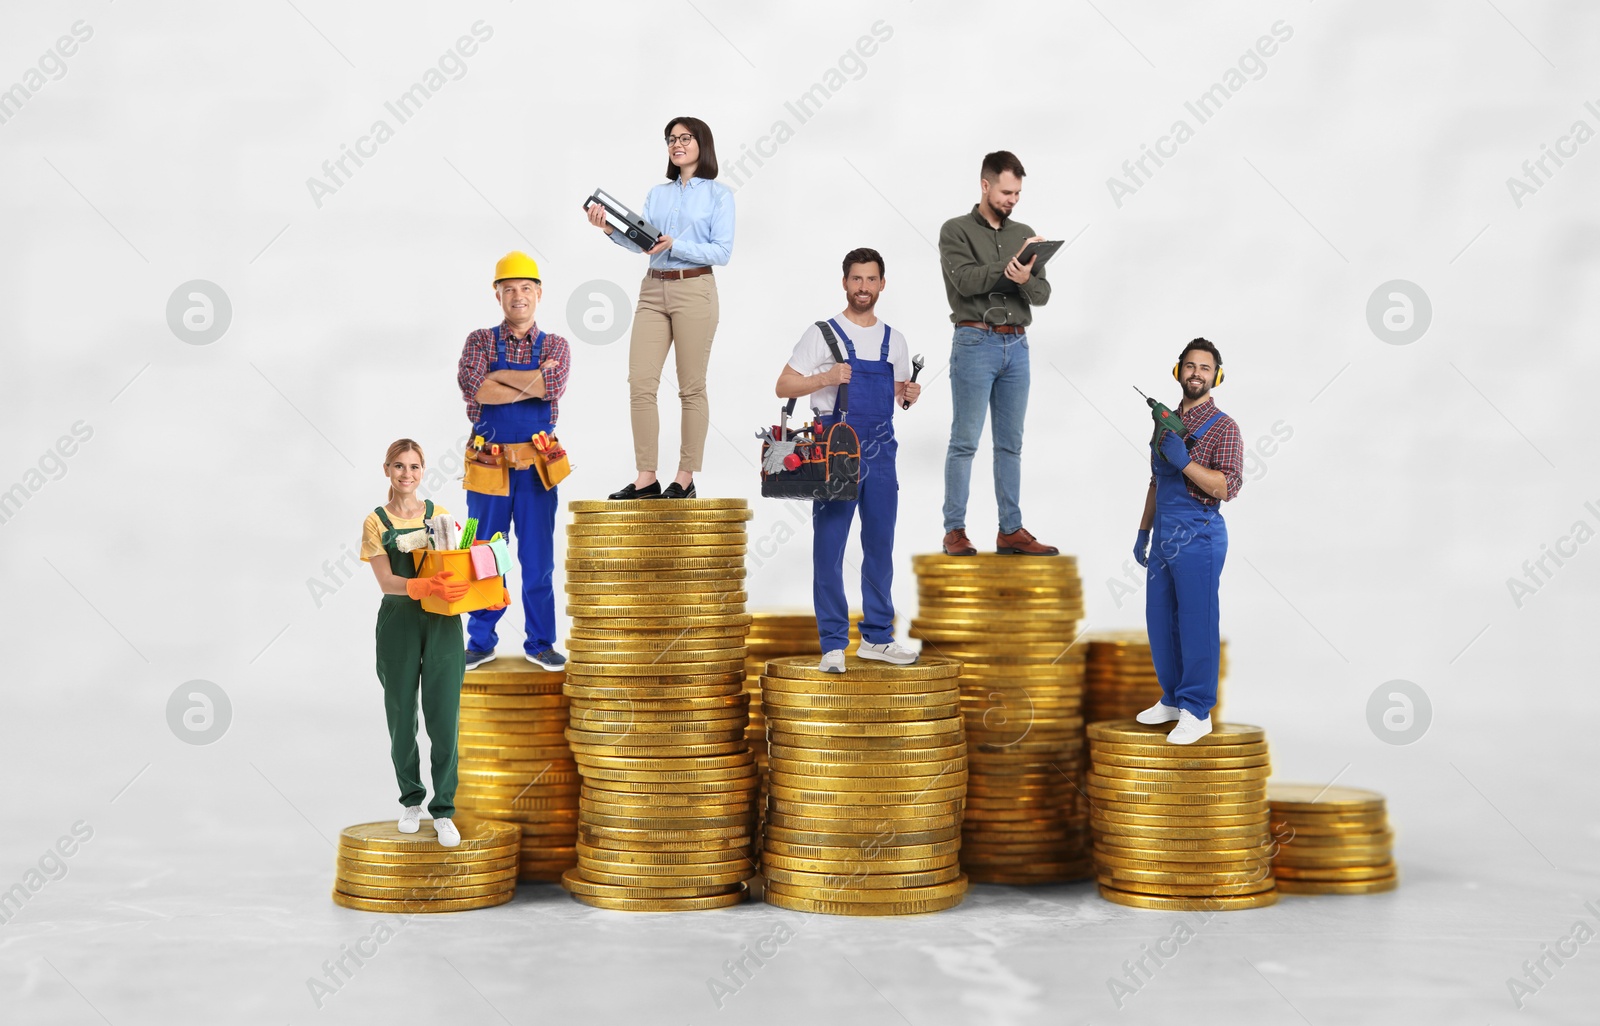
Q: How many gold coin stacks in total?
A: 9